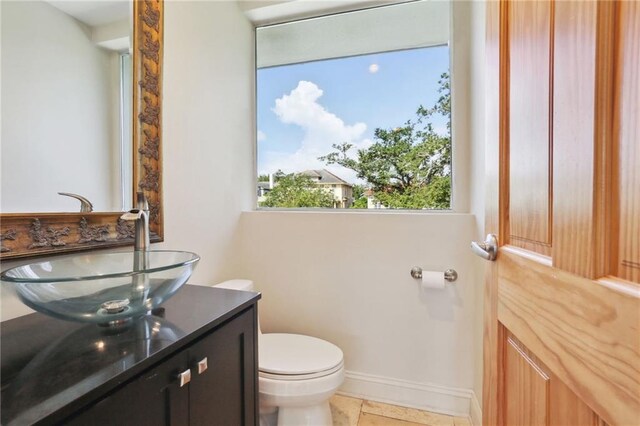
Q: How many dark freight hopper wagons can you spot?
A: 0